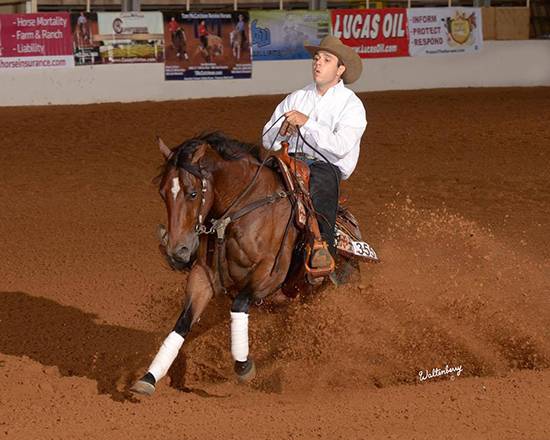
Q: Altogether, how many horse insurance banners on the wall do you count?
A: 1